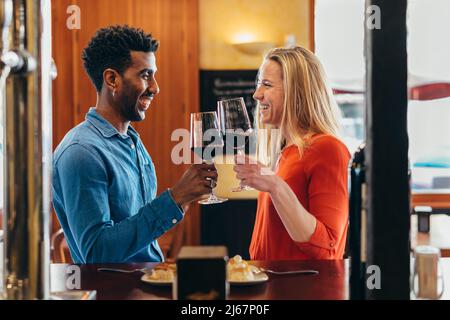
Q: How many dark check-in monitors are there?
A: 0